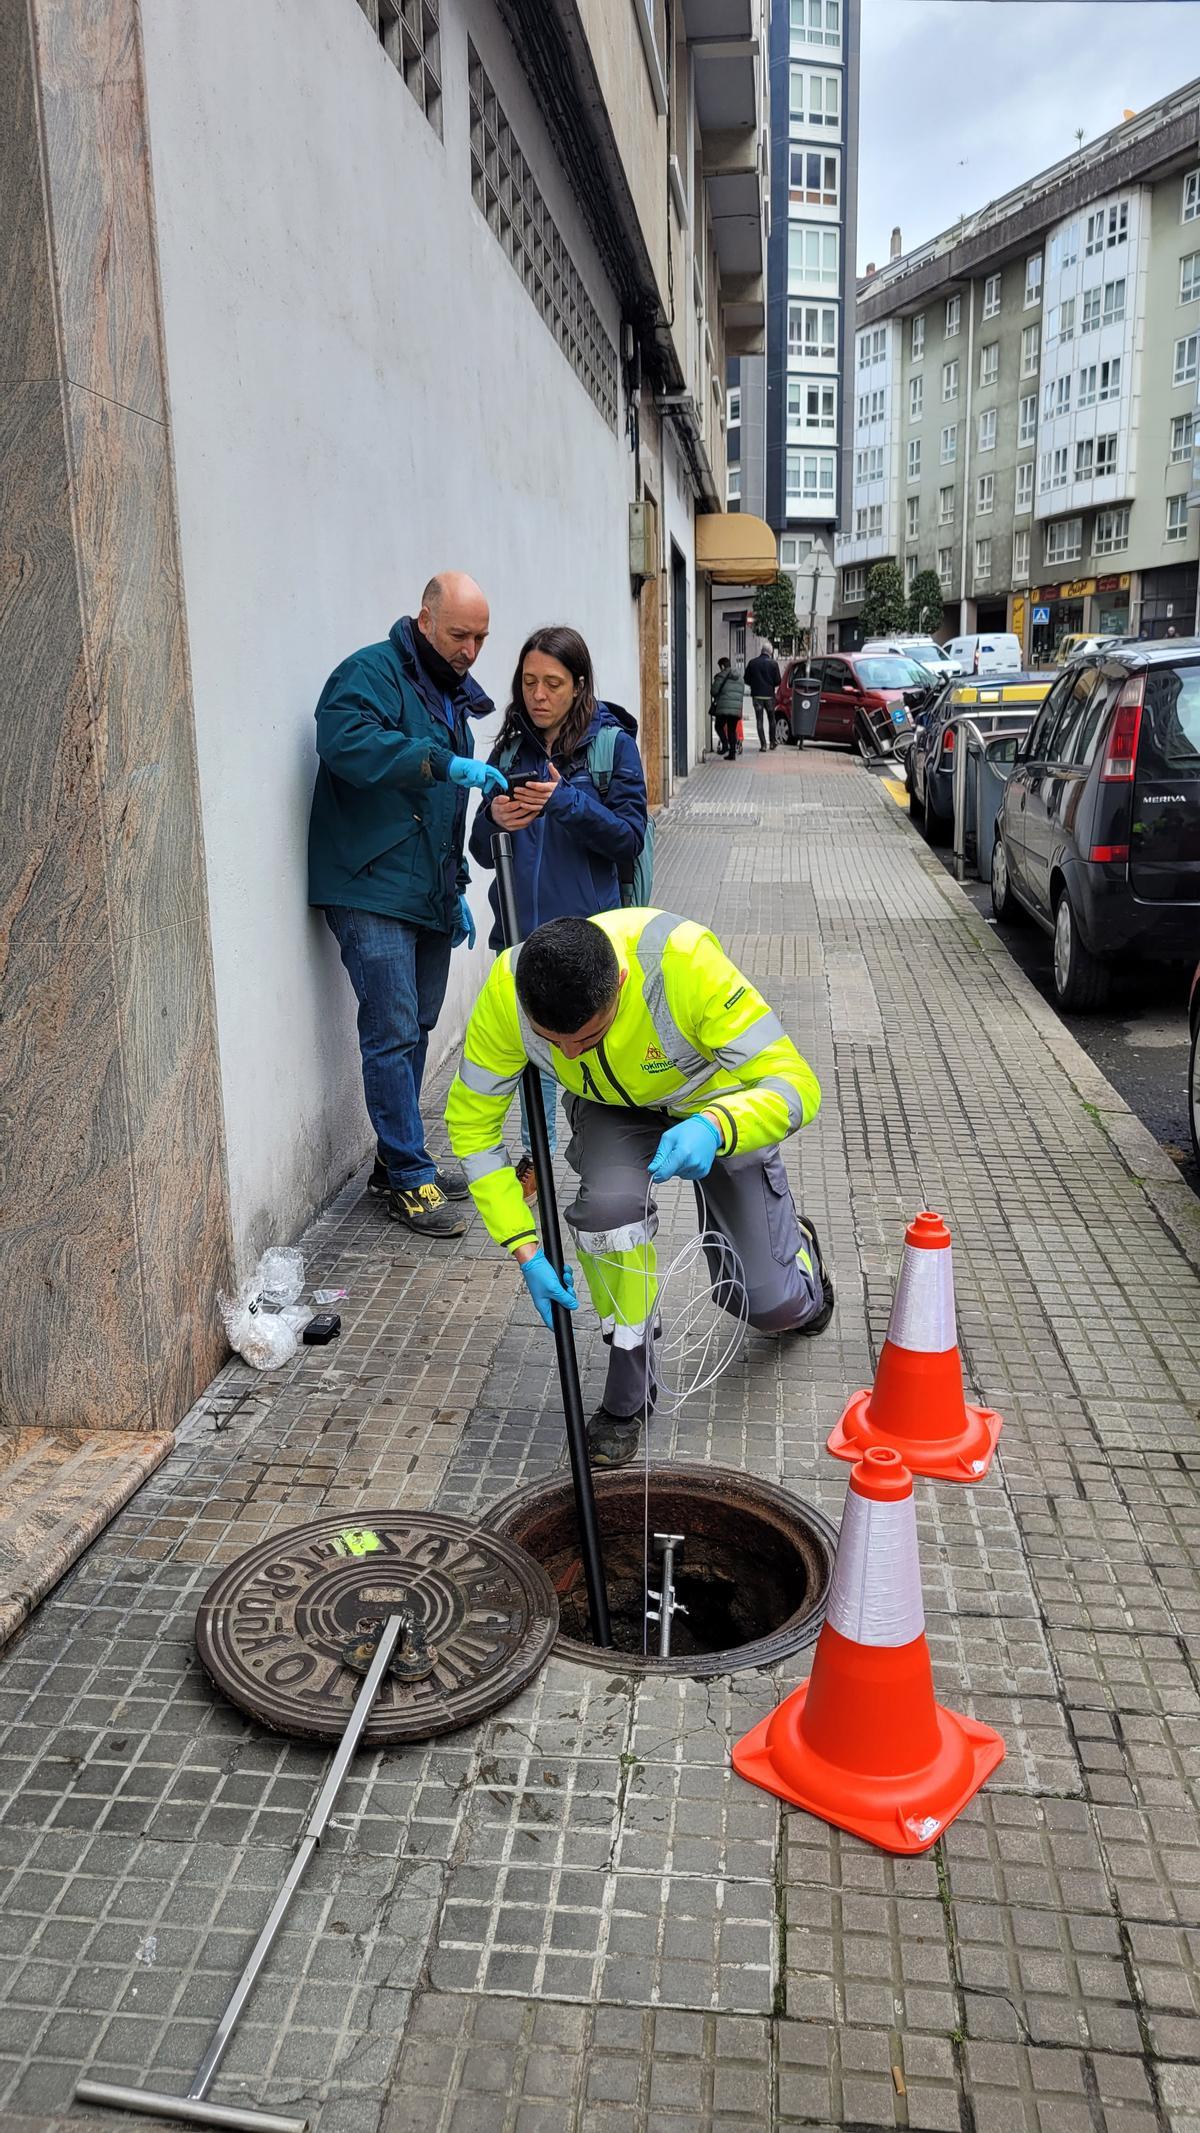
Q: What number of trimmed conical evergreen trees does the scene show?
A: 3